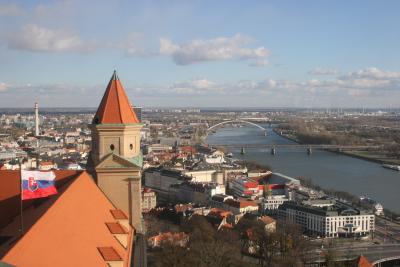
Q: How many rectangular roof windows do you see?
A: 3